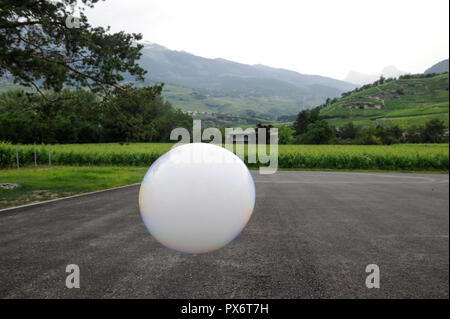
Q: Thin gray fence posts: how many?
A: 3